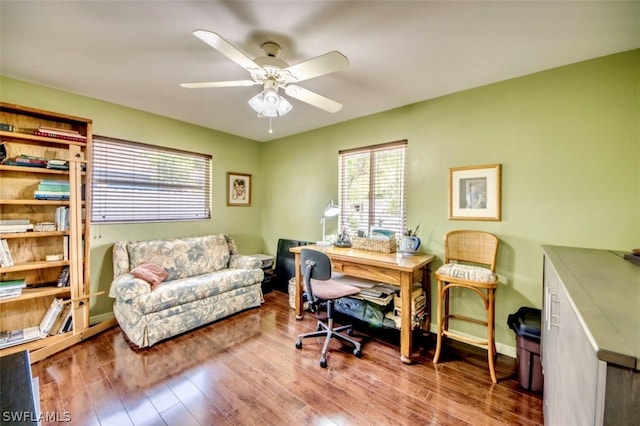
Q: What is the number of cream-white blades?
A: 4